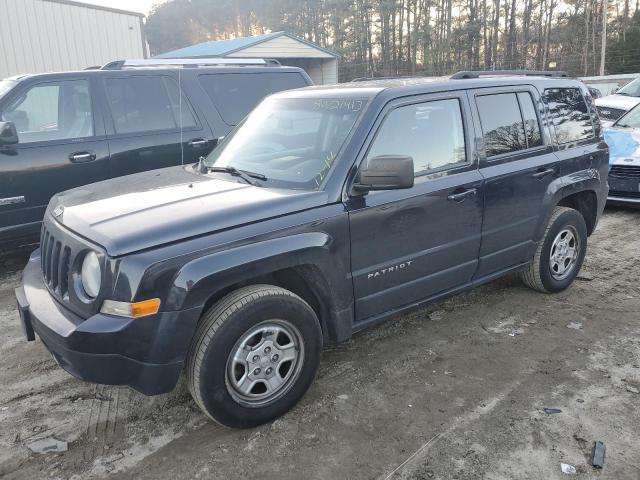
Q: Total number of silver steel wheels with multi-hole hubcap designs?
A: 2